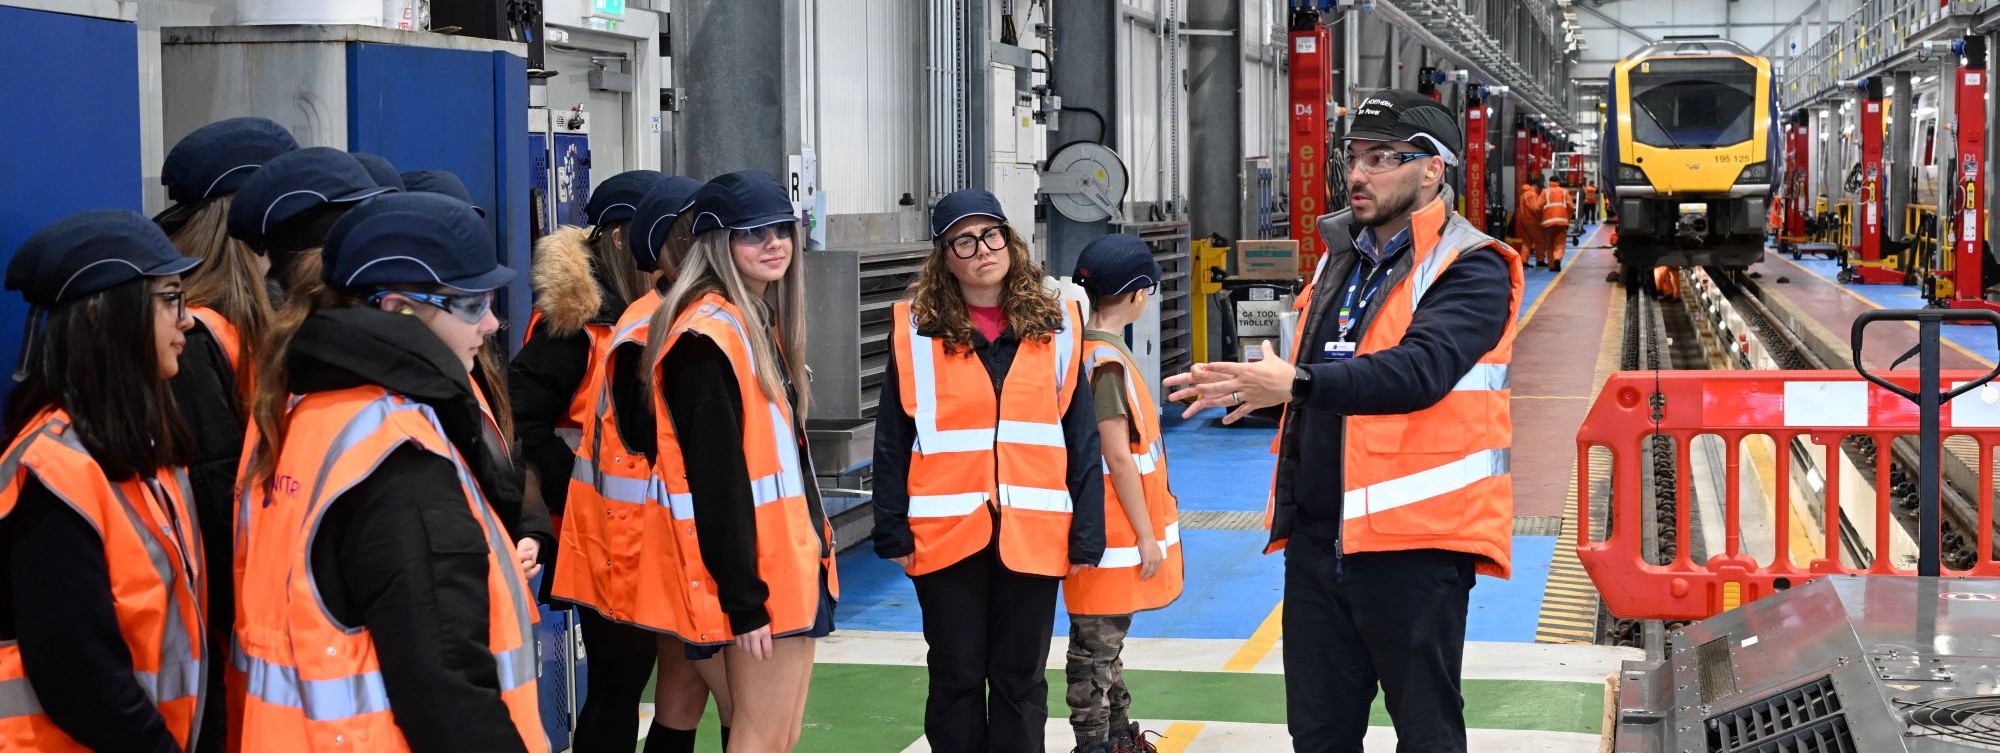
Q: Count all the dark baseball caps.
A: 12